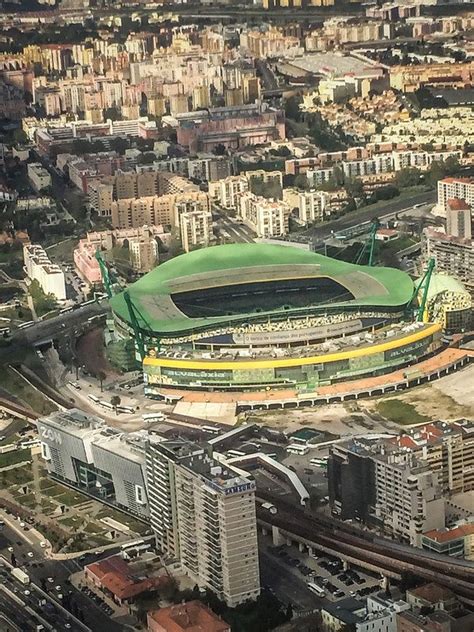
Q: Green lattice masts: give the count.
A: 4